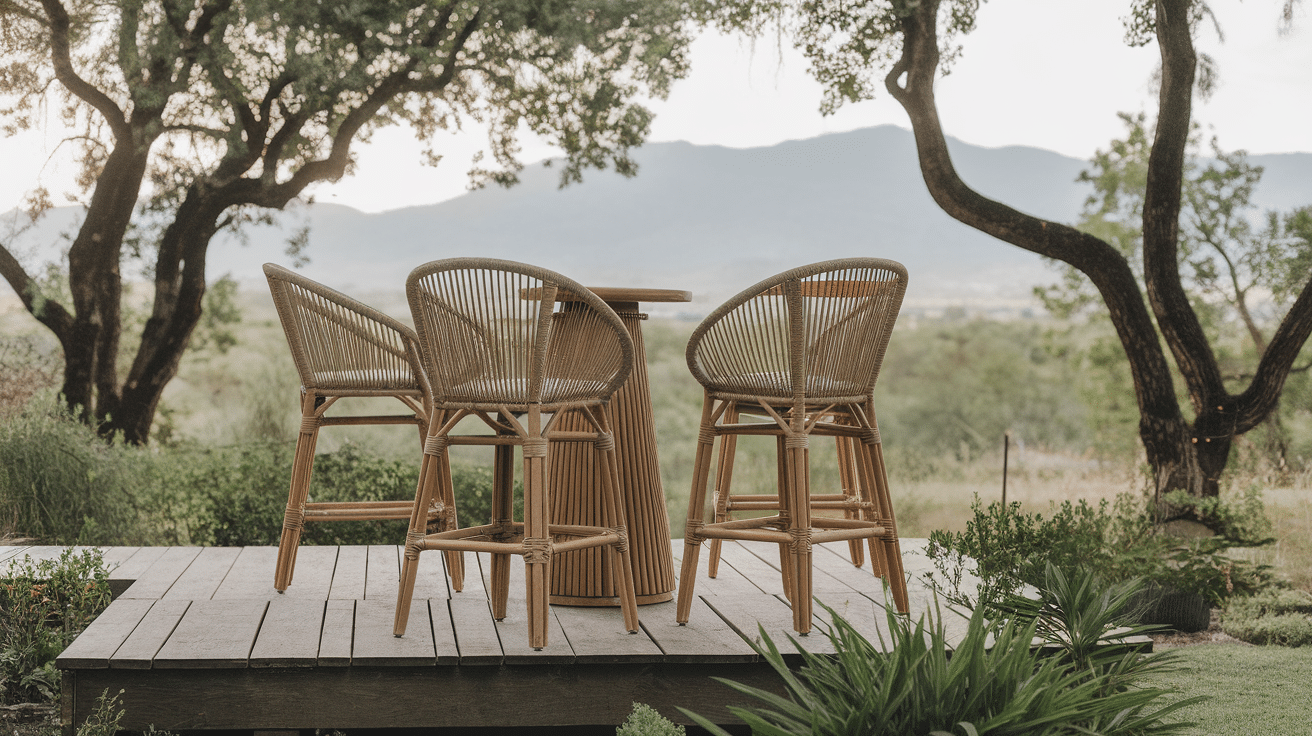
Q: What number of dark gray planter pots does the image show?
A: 1